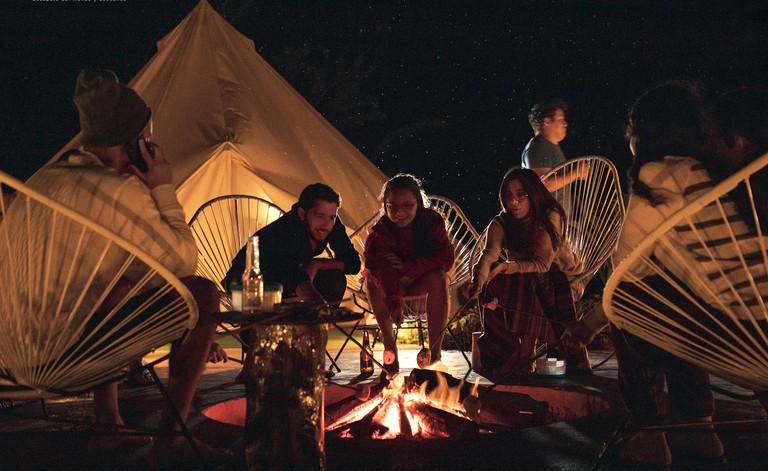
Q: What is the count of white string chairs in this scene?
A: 5